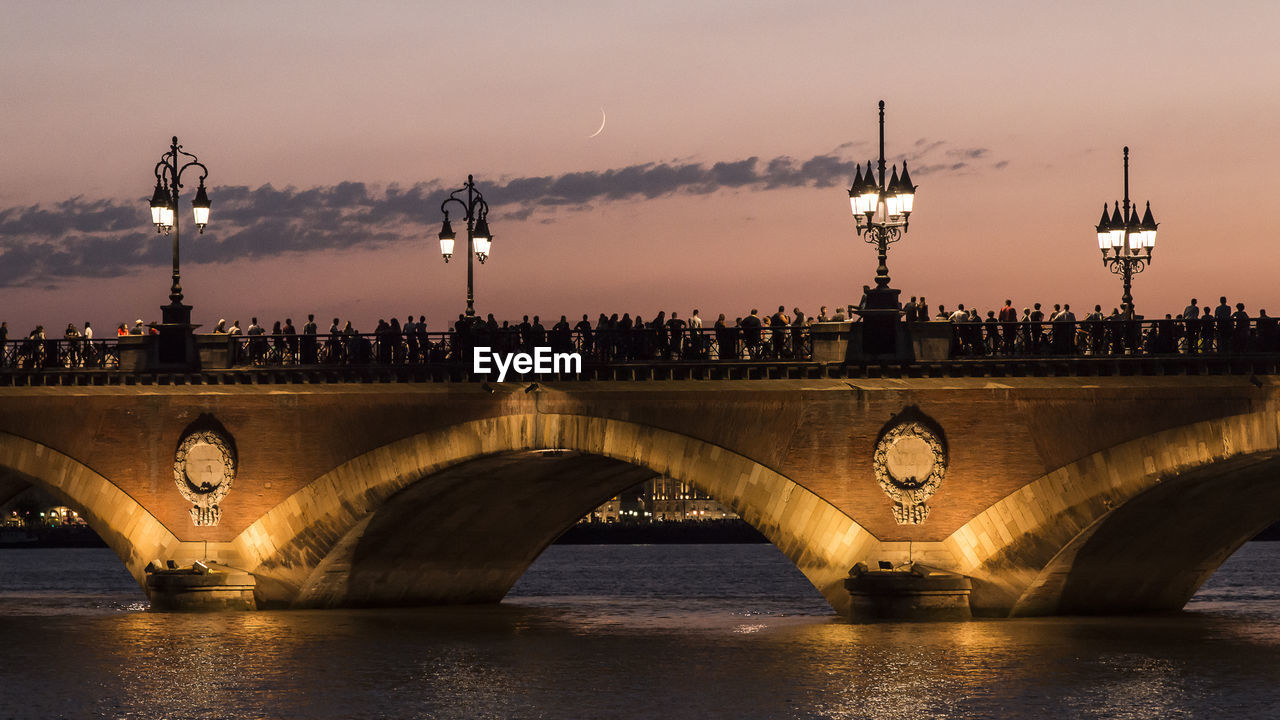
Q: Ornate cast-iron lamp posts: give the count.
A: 4